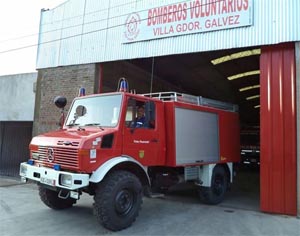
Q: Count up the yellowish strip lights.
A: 5